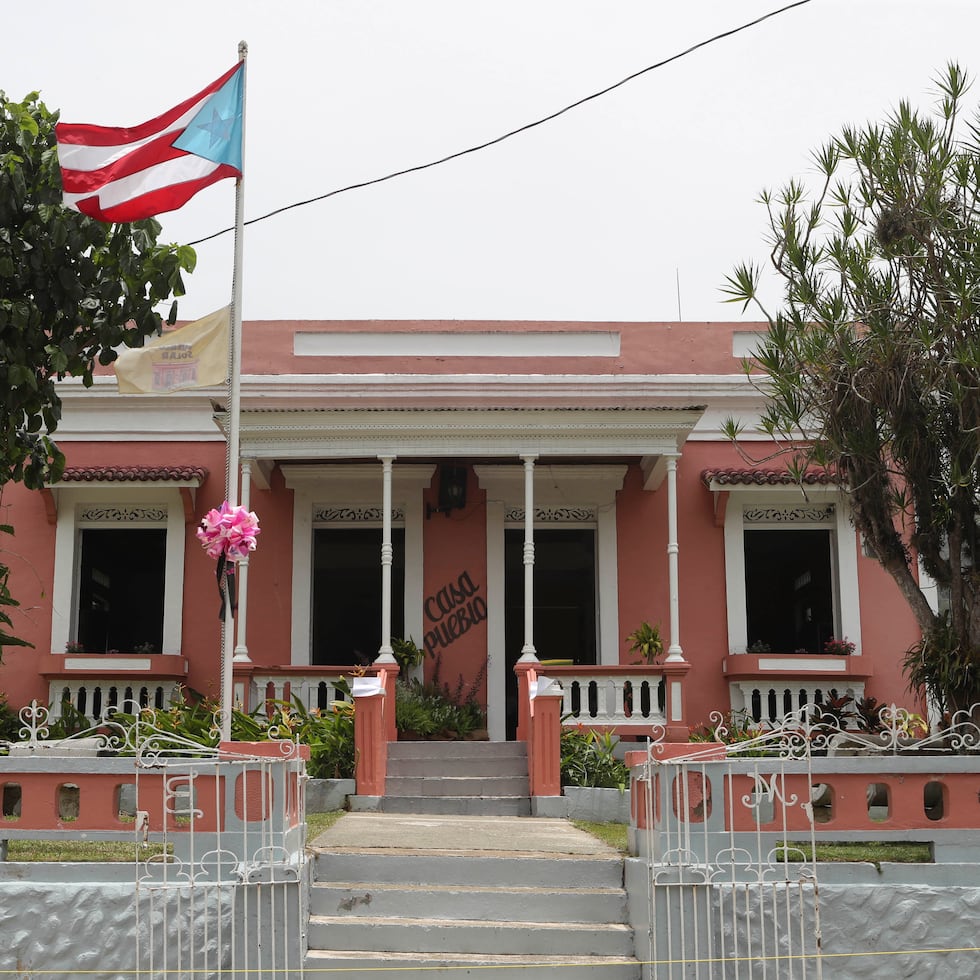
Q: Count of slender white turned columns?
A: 4